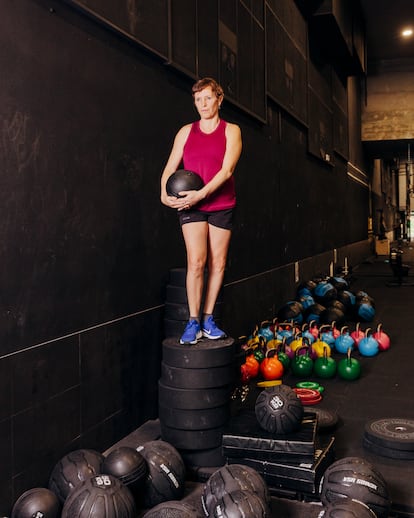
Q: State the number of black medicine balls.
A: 12